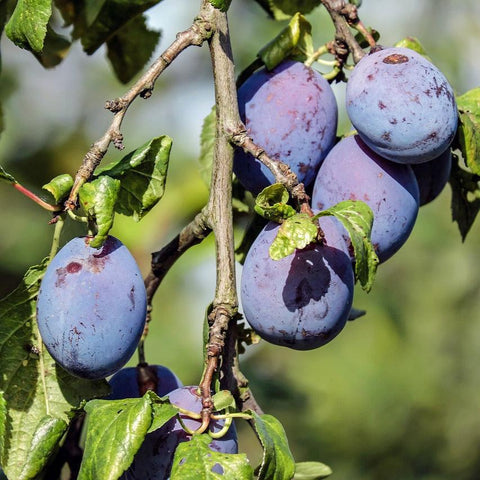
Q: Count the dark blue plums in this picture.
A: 8